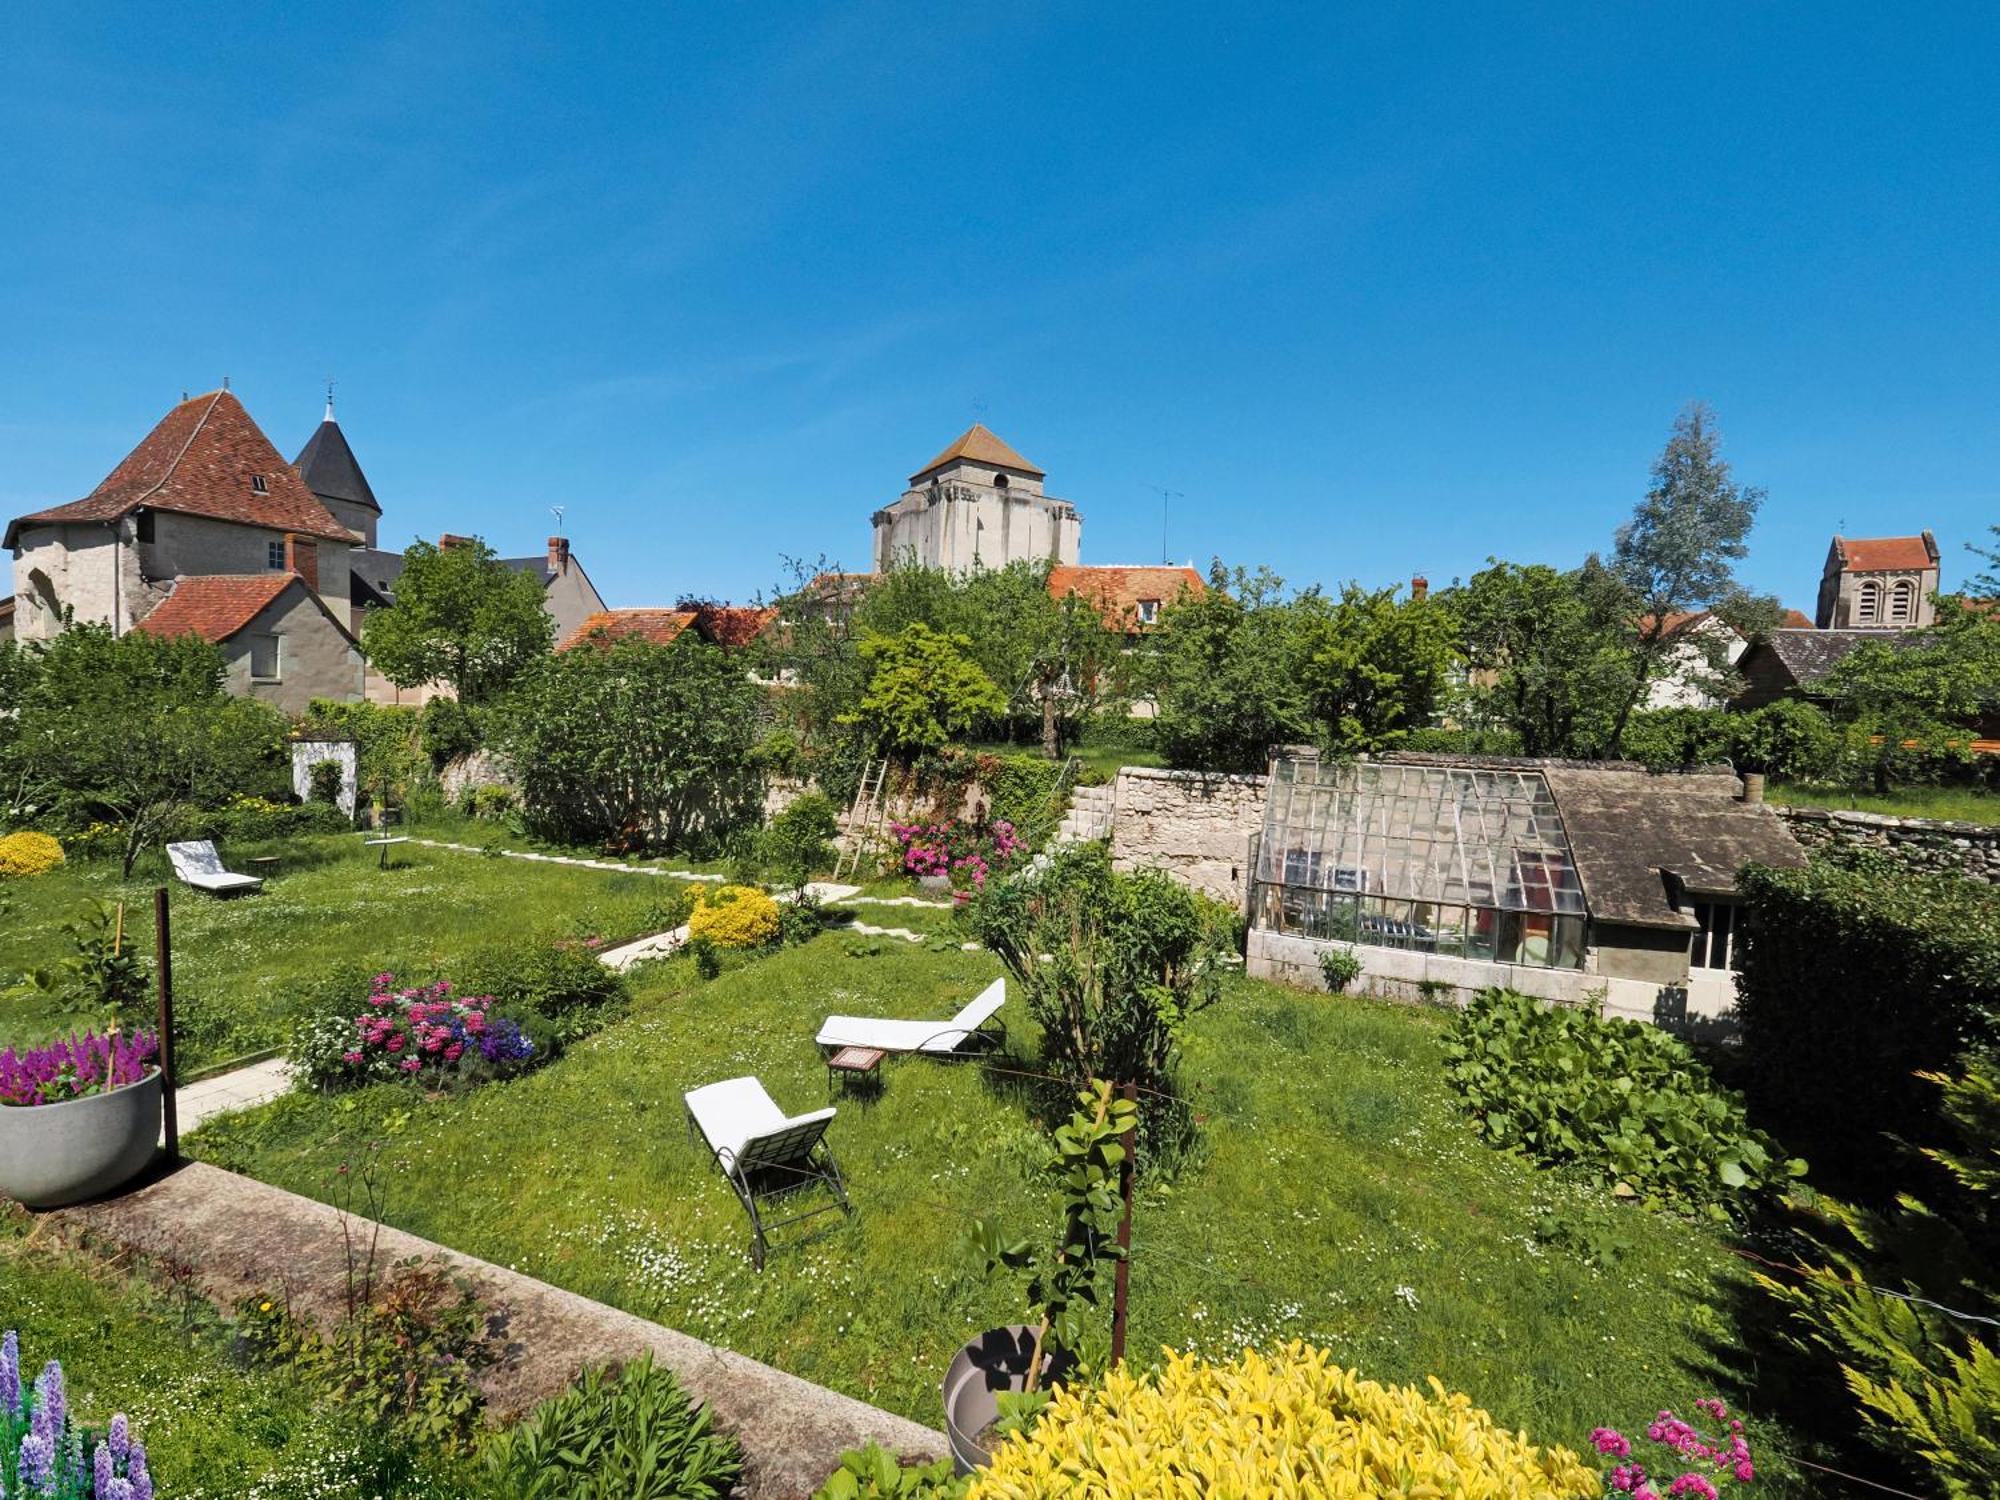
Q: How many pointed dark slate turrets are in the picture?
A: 1